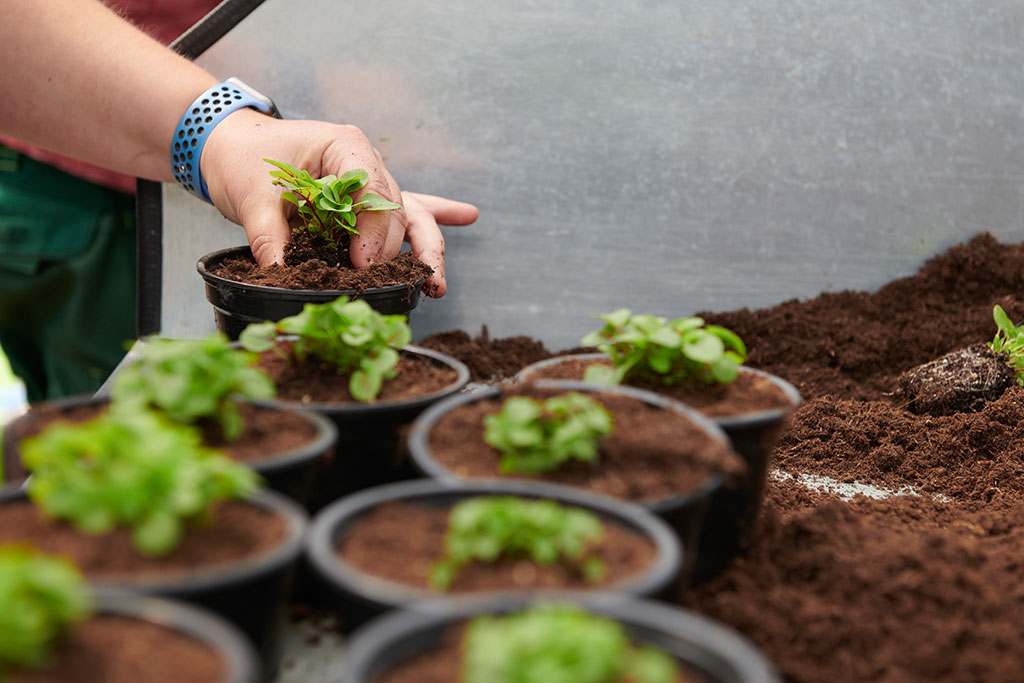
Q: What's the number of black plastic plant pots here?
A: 9